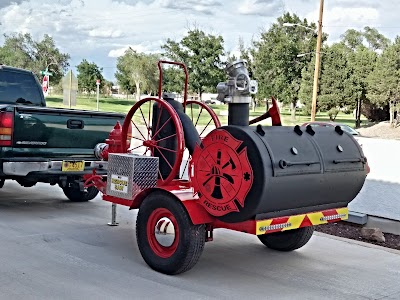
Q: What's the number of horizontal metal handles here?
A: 2